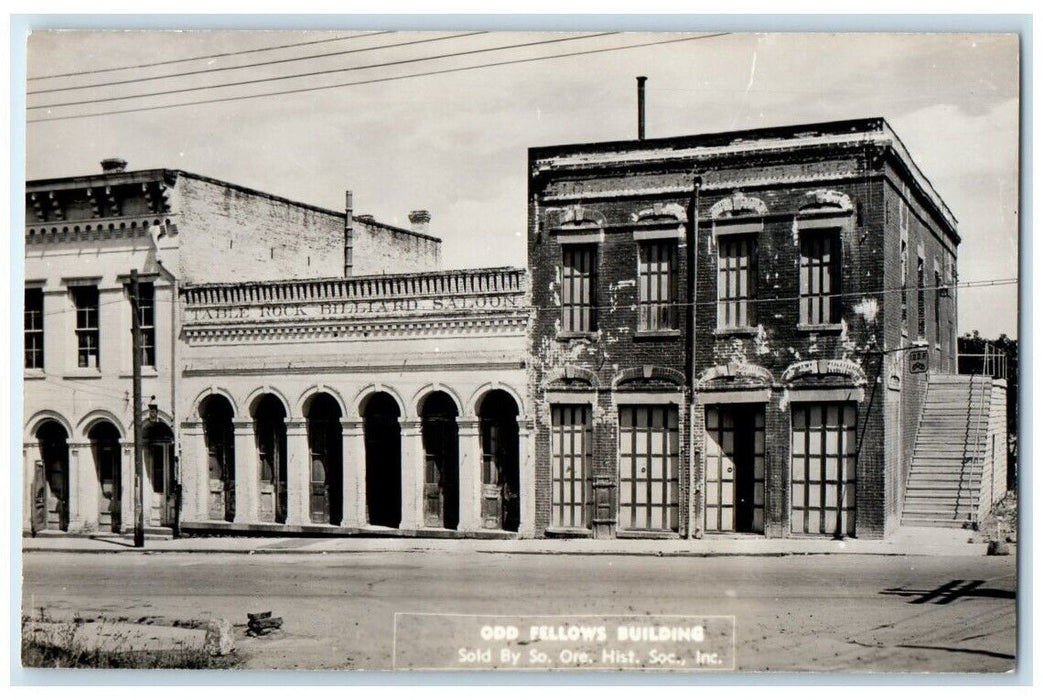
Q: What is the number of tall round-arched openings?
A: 9